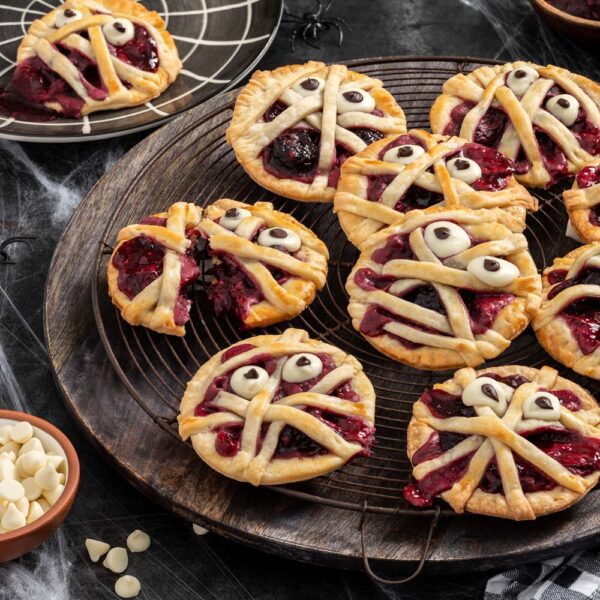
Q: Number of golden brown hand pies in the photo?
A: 10